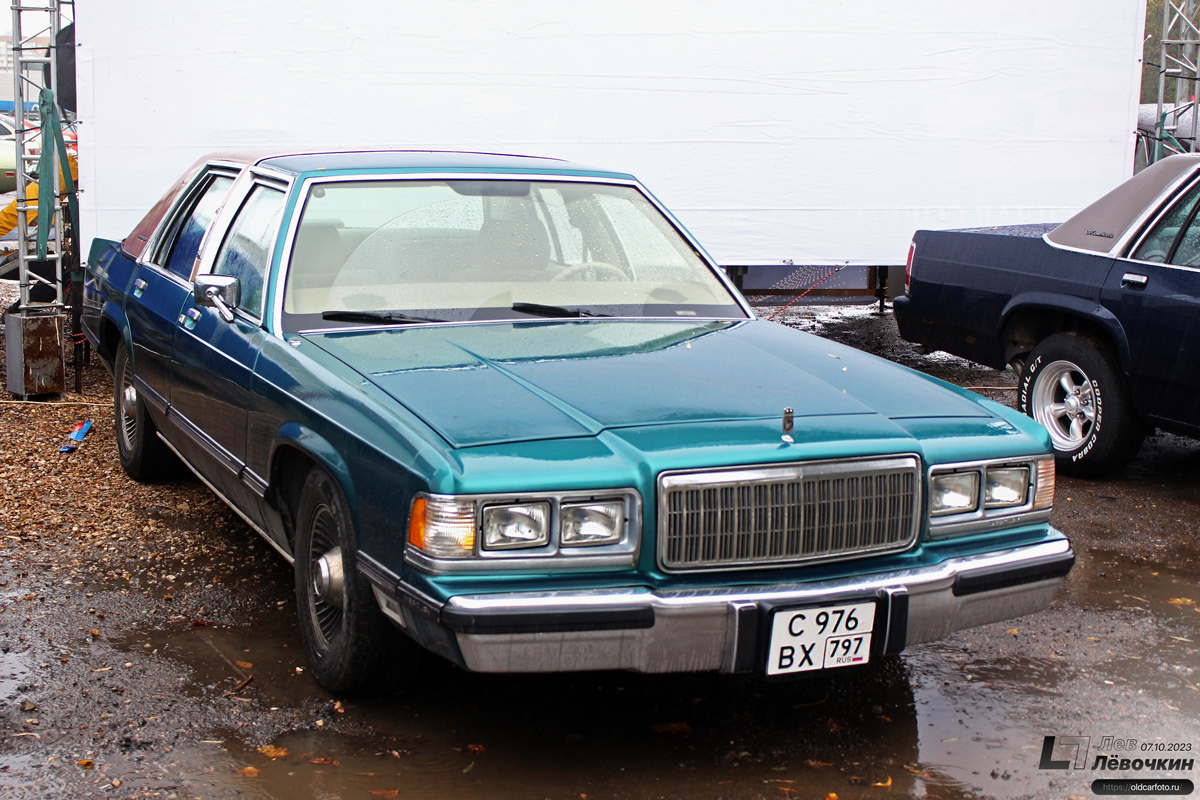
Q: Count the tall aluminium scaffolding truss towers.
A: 2